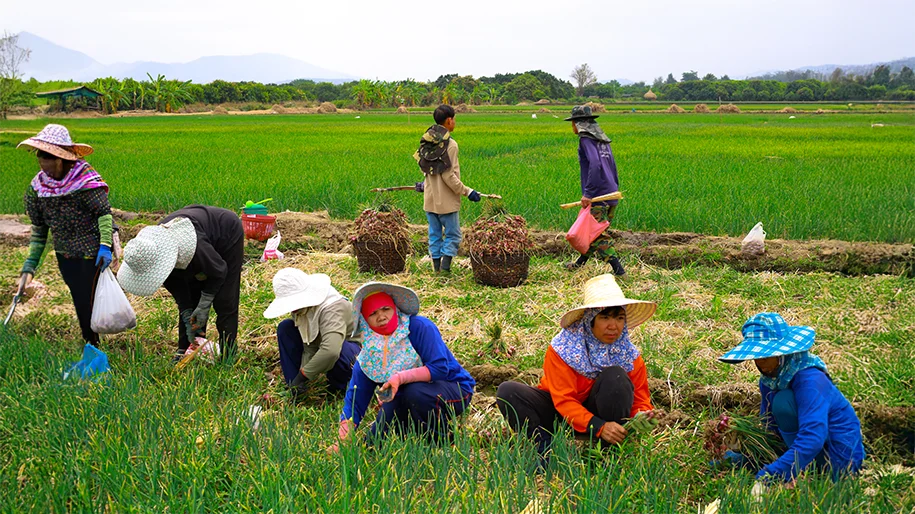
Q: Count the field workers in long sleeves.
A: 8